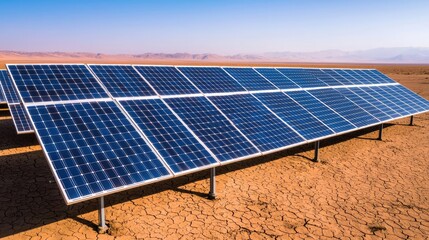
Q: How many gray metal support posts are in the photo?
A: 5